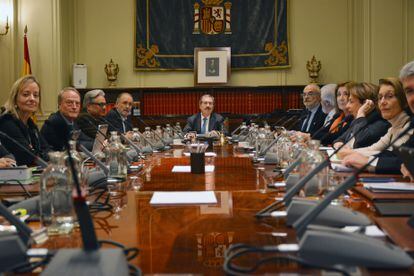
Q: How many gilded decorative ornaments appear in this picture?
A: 2